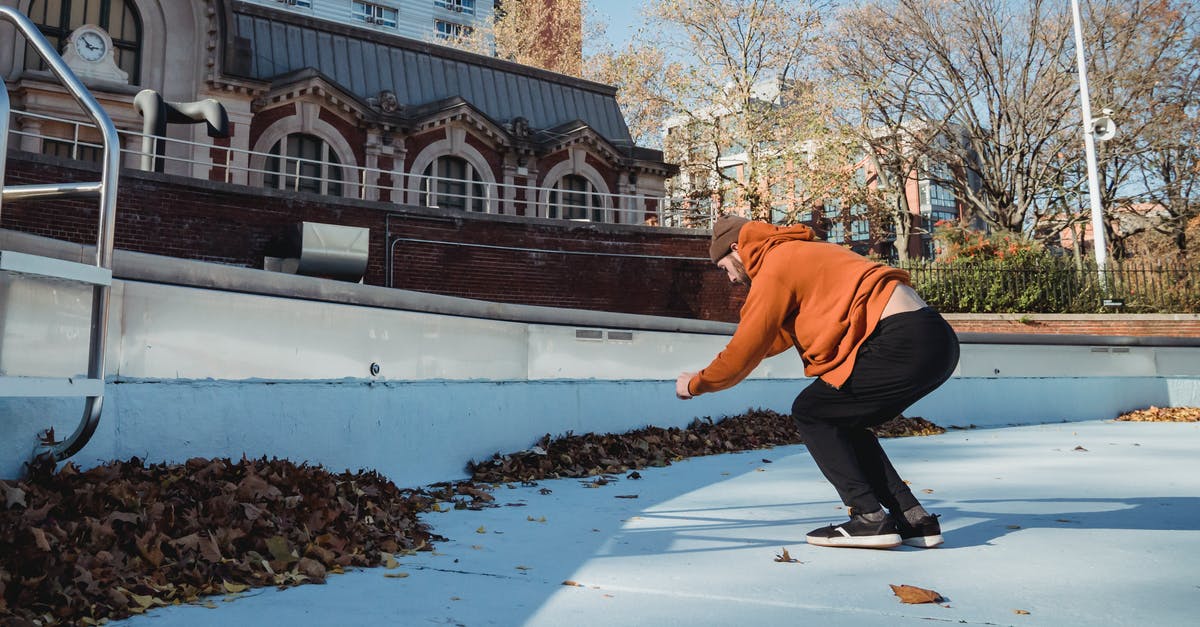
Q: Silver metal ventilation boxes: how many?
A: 1